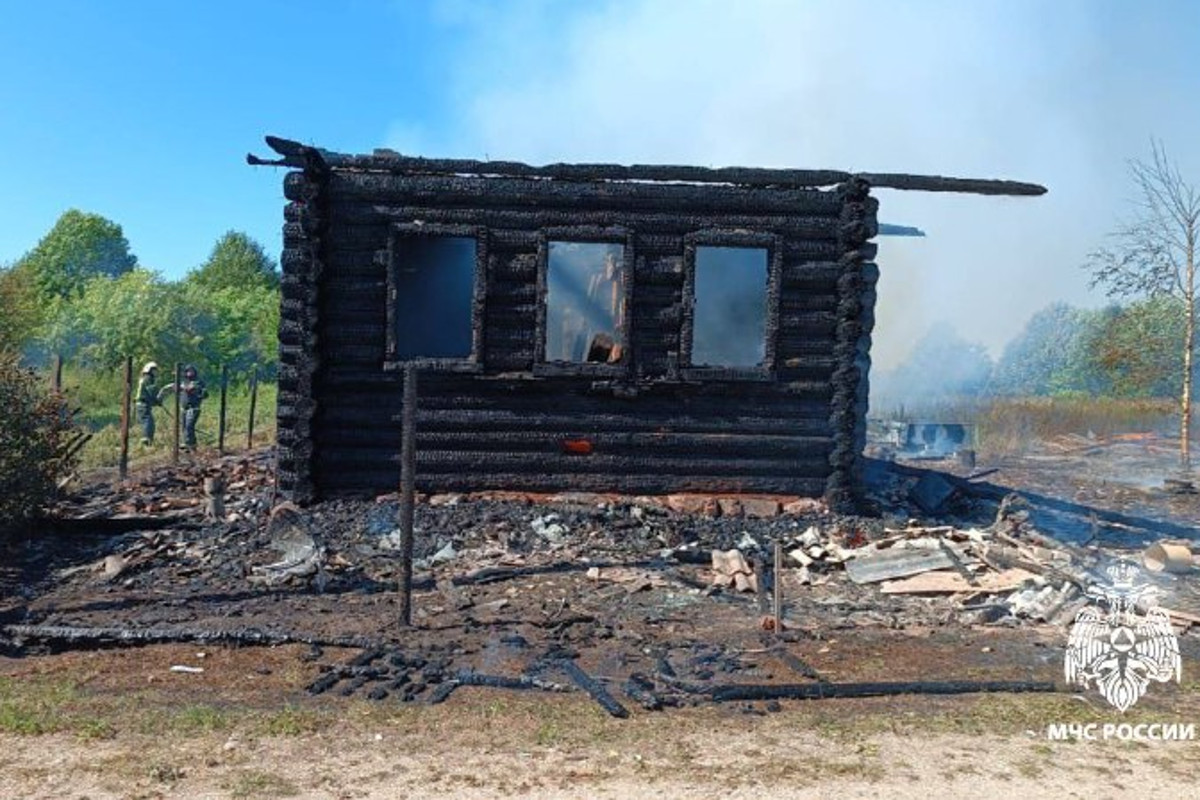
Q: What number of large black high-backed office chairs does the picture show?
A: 0